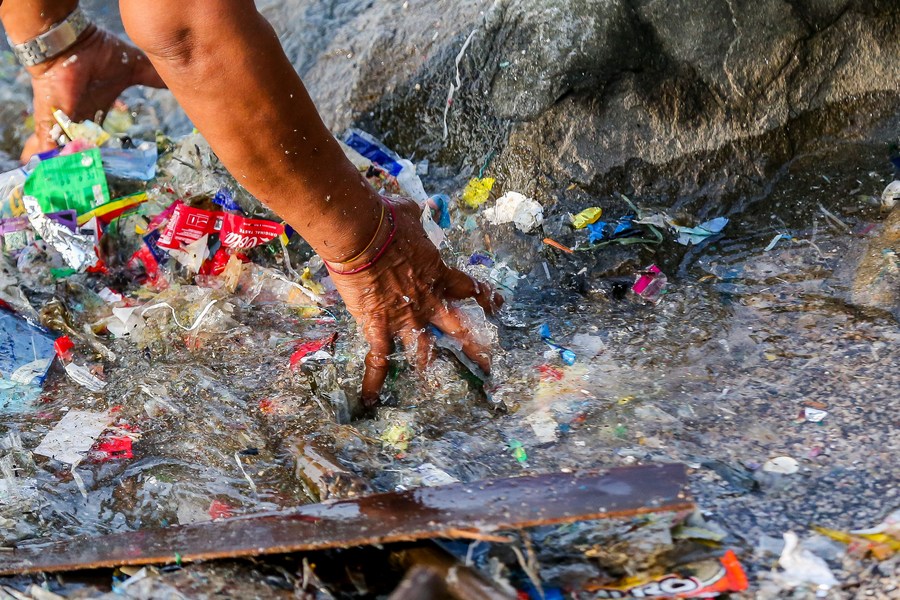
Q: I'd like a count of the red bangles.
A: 1